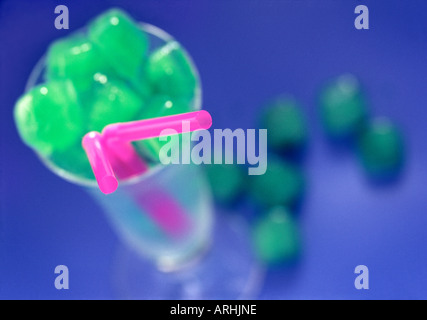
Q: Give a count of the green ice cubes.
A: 12